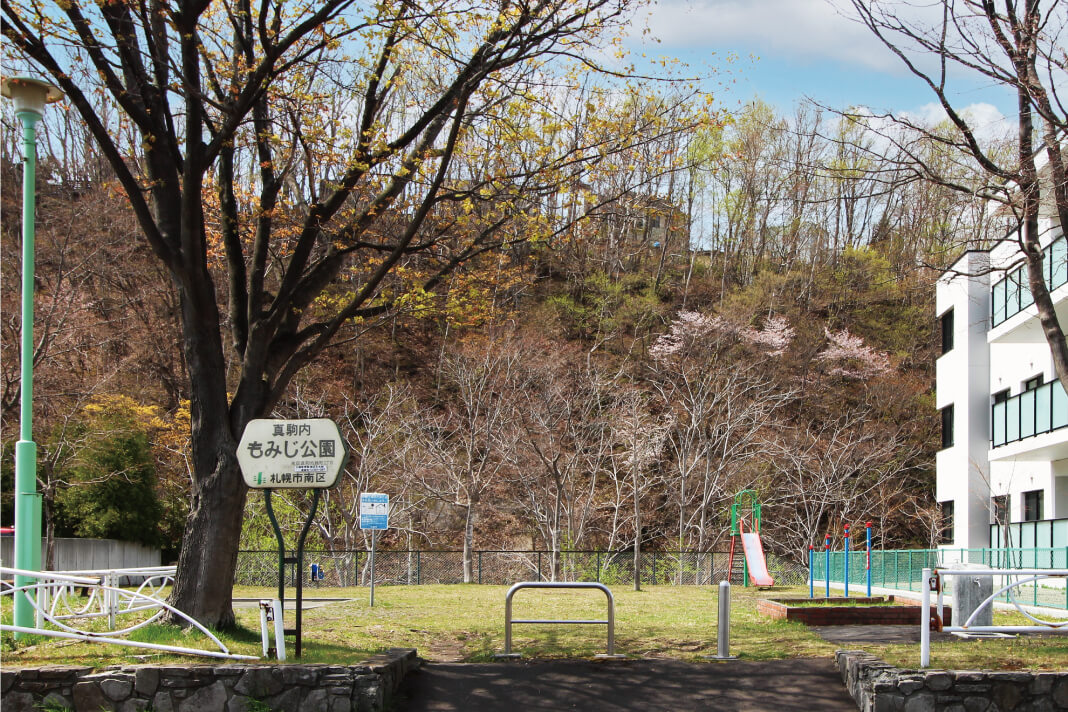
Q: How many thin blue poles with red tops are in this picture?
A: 4